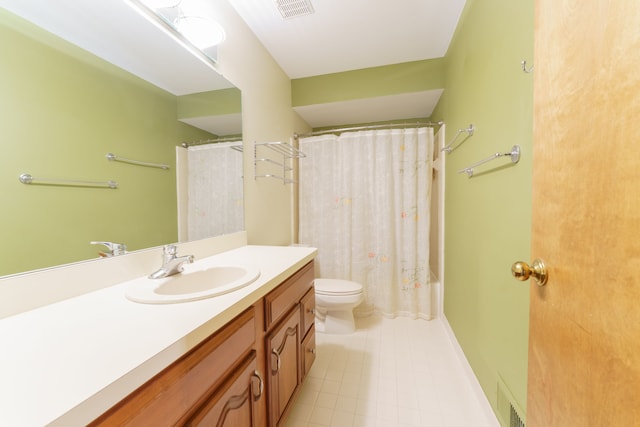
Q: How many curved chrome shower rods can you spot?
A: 1